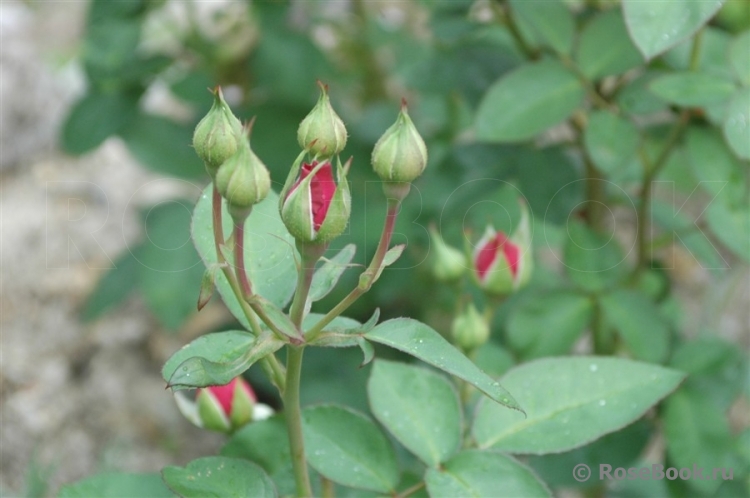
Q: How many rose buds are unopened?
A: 6